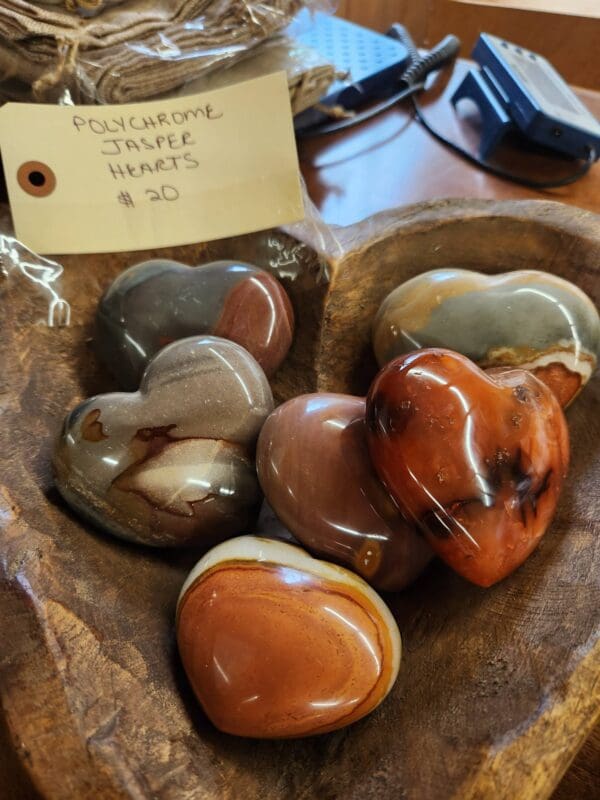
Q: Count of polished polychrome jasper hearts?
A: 6